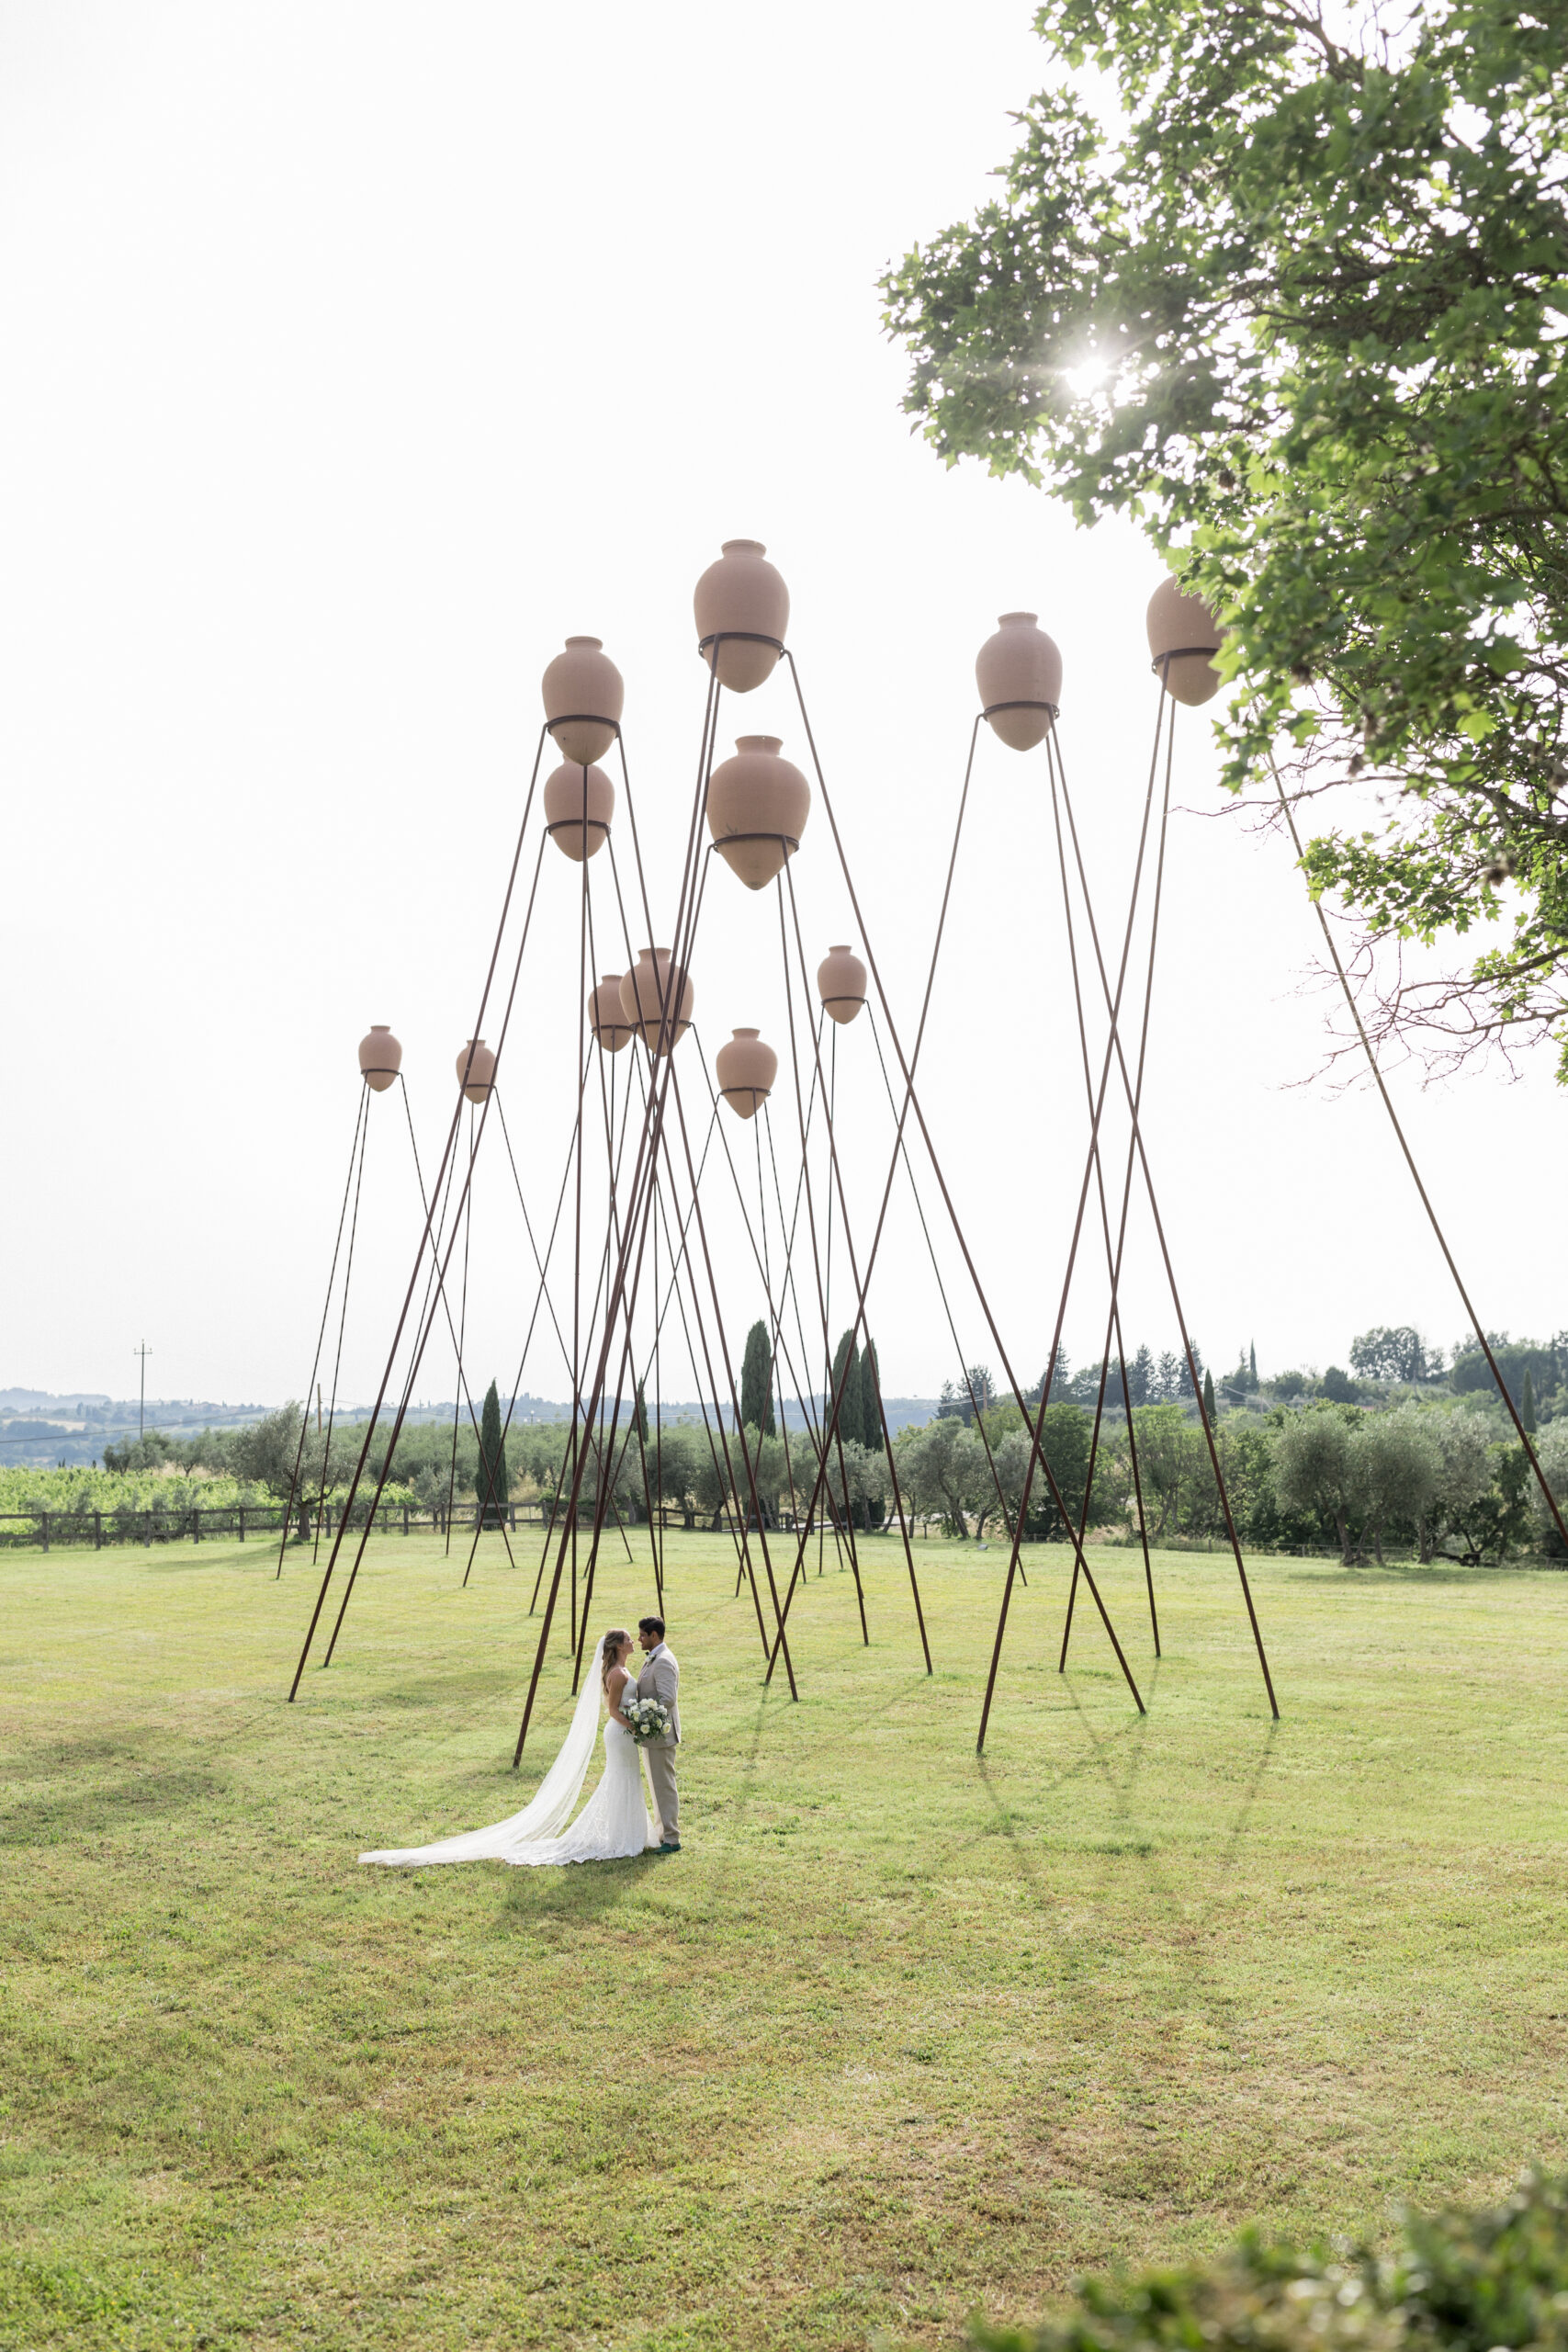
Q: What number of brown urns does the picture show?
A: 12